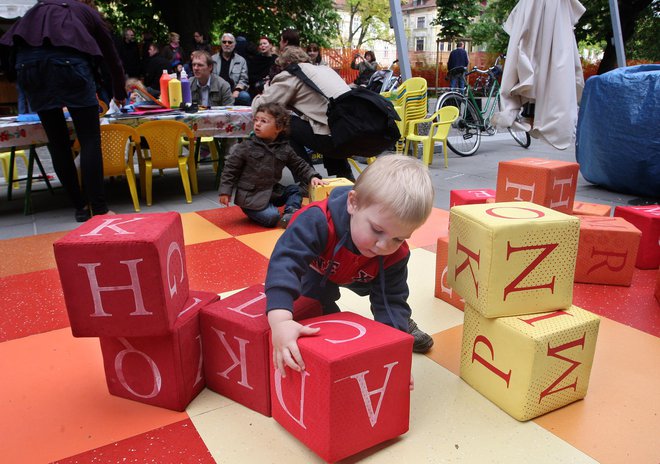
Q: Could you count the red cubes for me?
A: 6